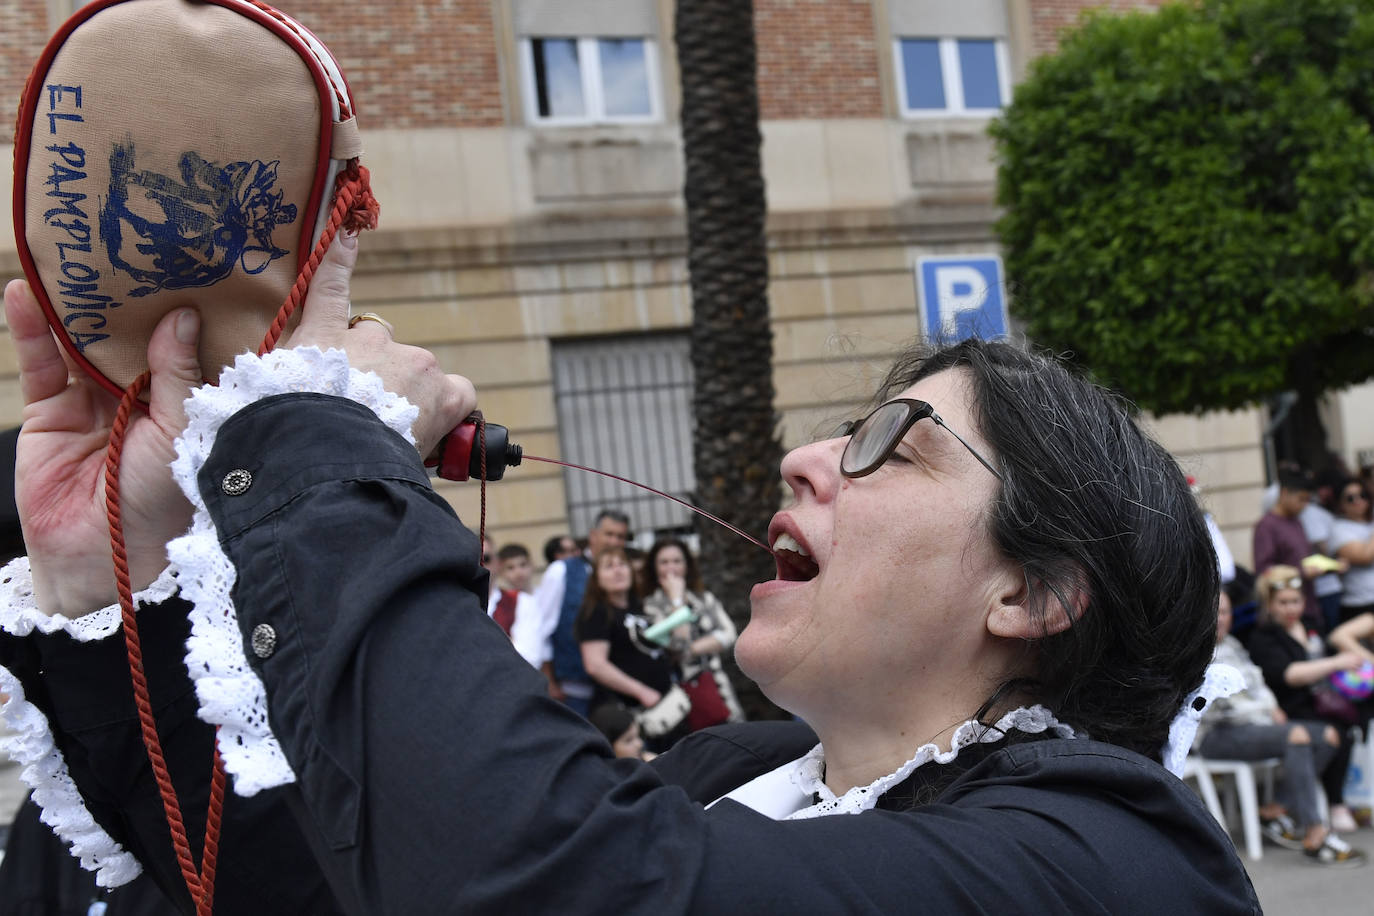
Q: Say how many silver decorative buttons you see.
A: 2